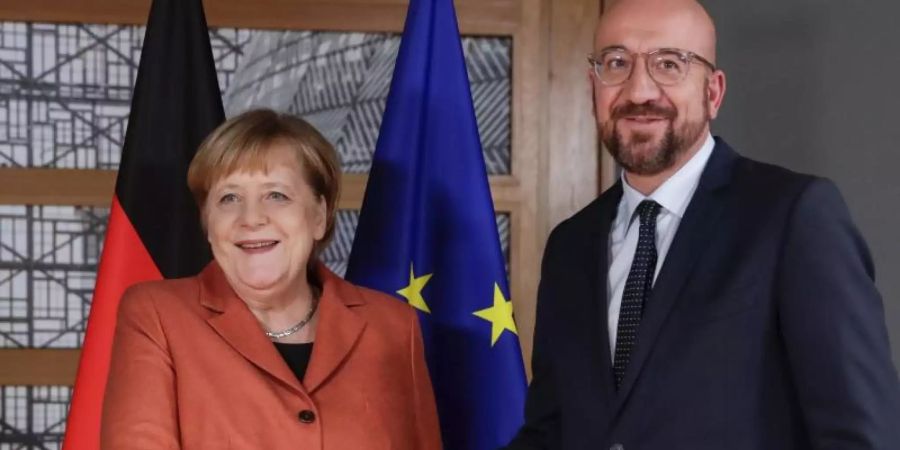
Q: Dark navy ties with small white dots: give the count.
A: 1